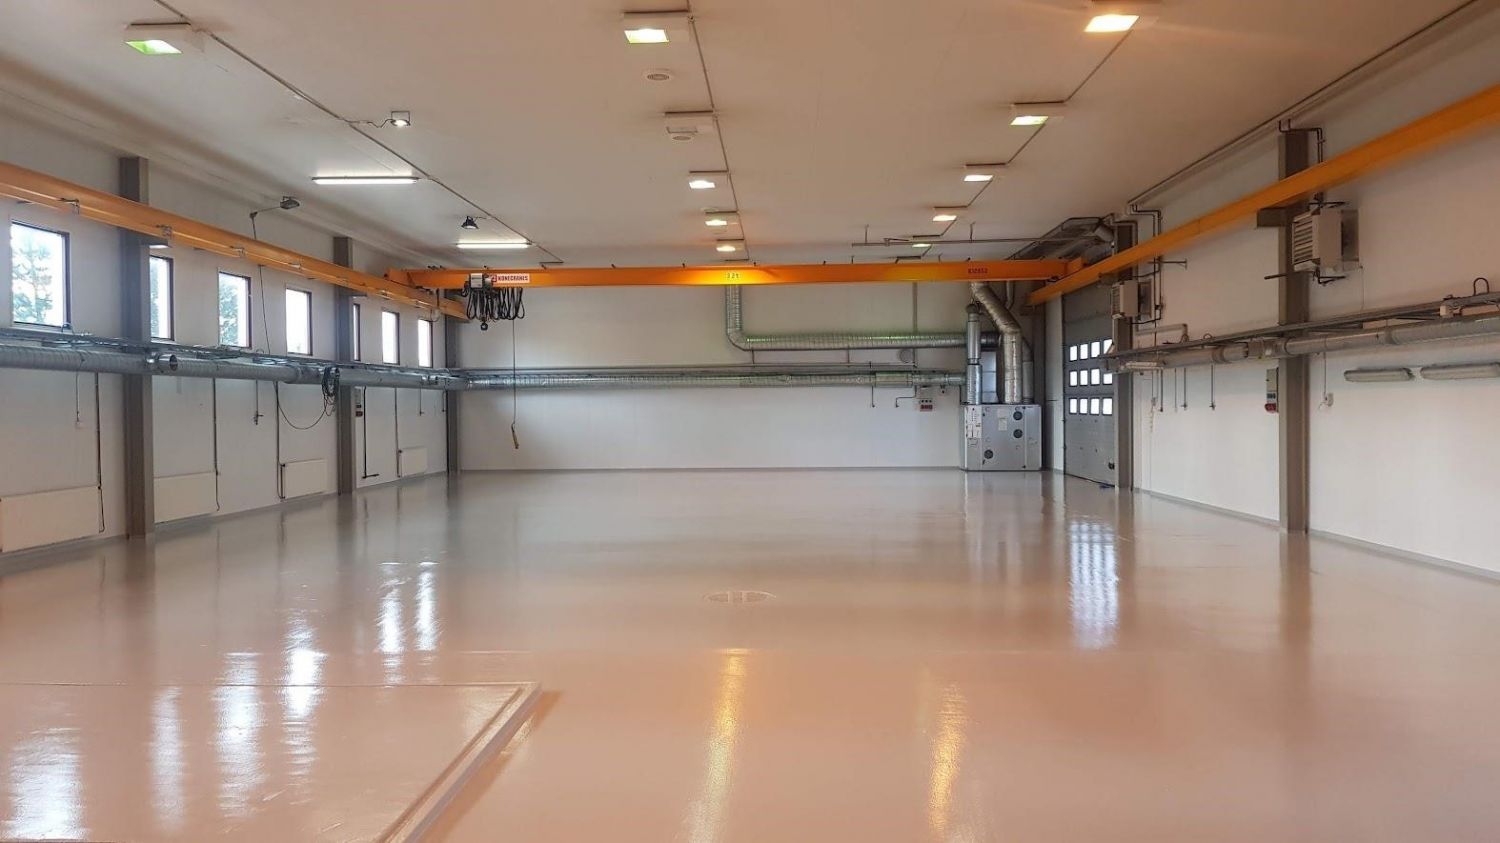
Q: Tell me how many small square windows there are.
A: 12